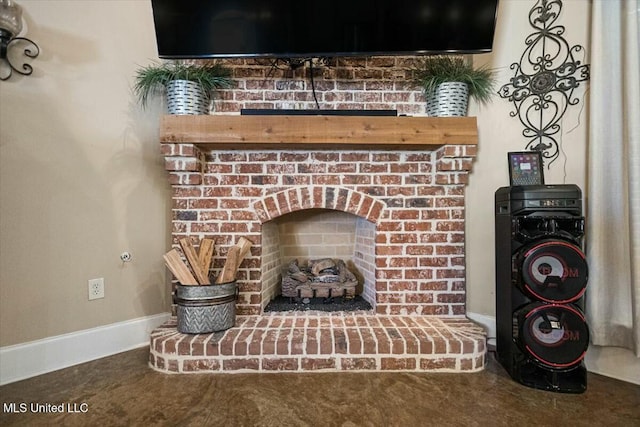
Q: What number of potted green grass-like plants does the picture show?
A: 2